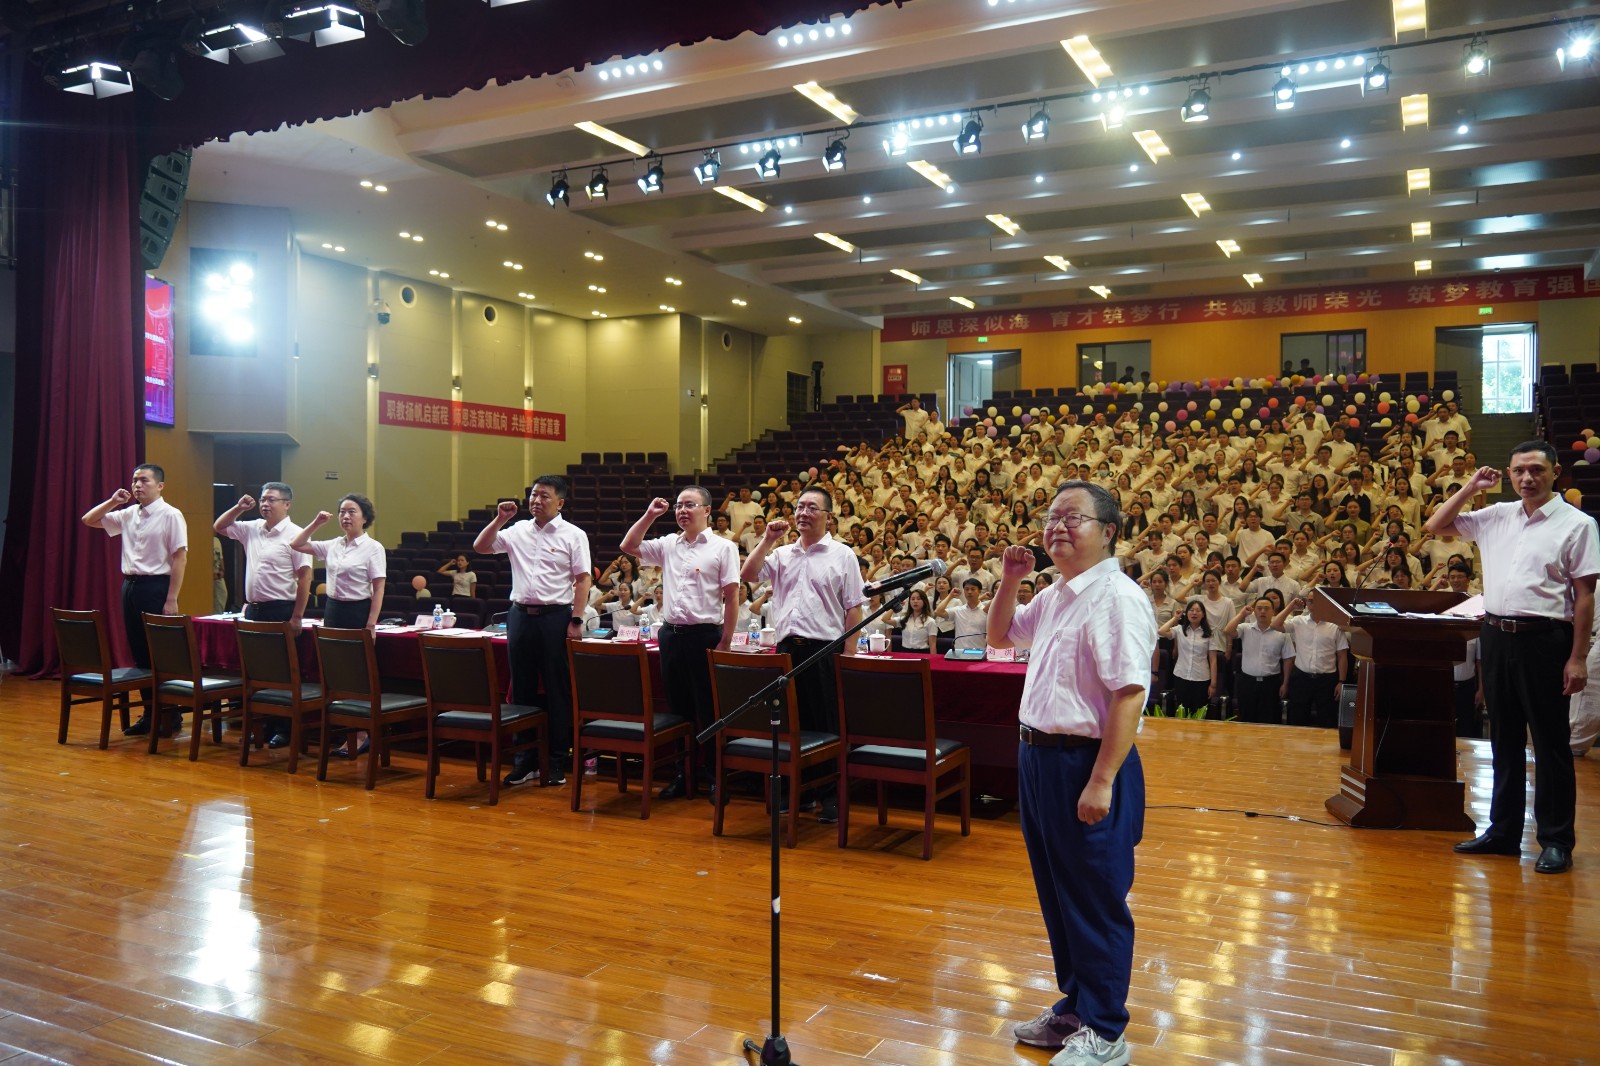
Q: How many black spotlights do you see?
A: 15